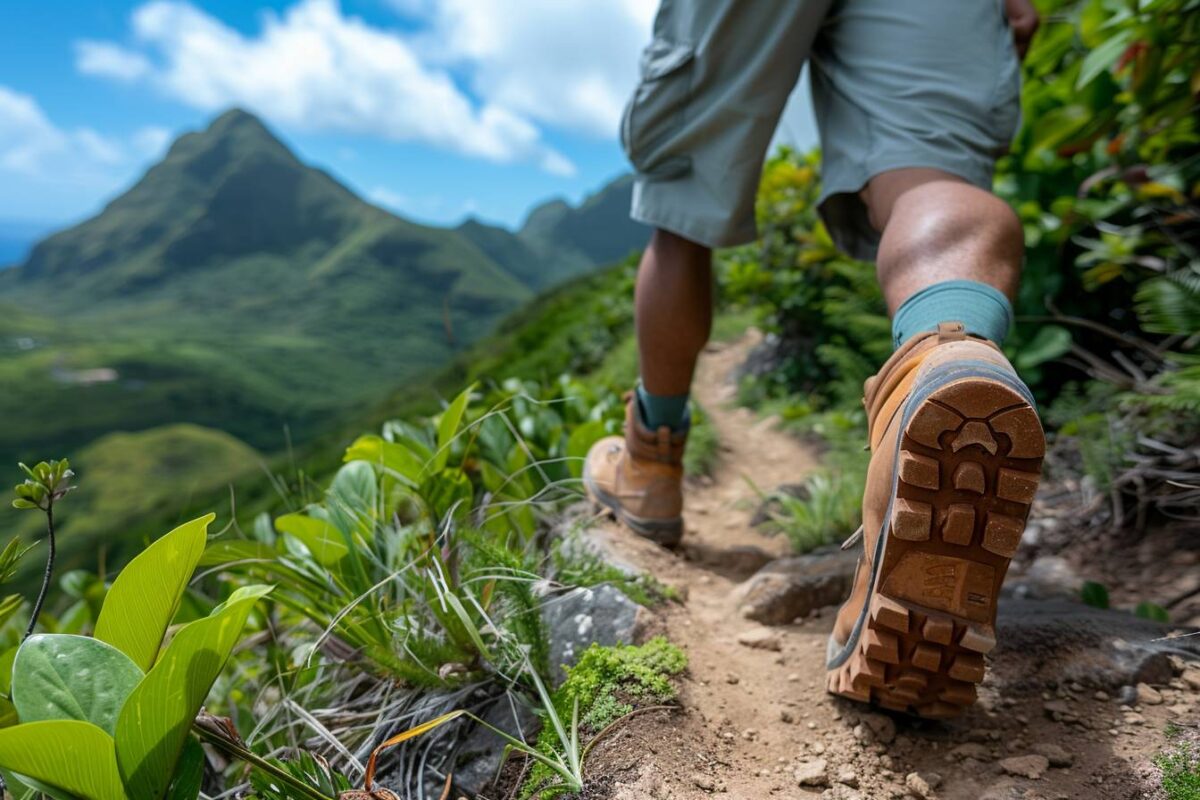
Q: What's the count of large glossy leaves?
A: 4